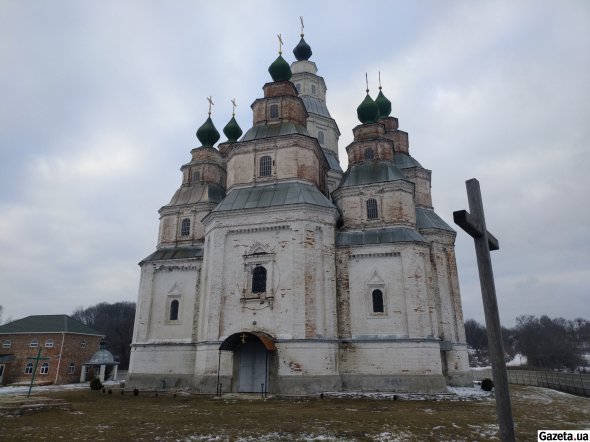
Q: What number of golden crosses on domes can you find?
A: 6